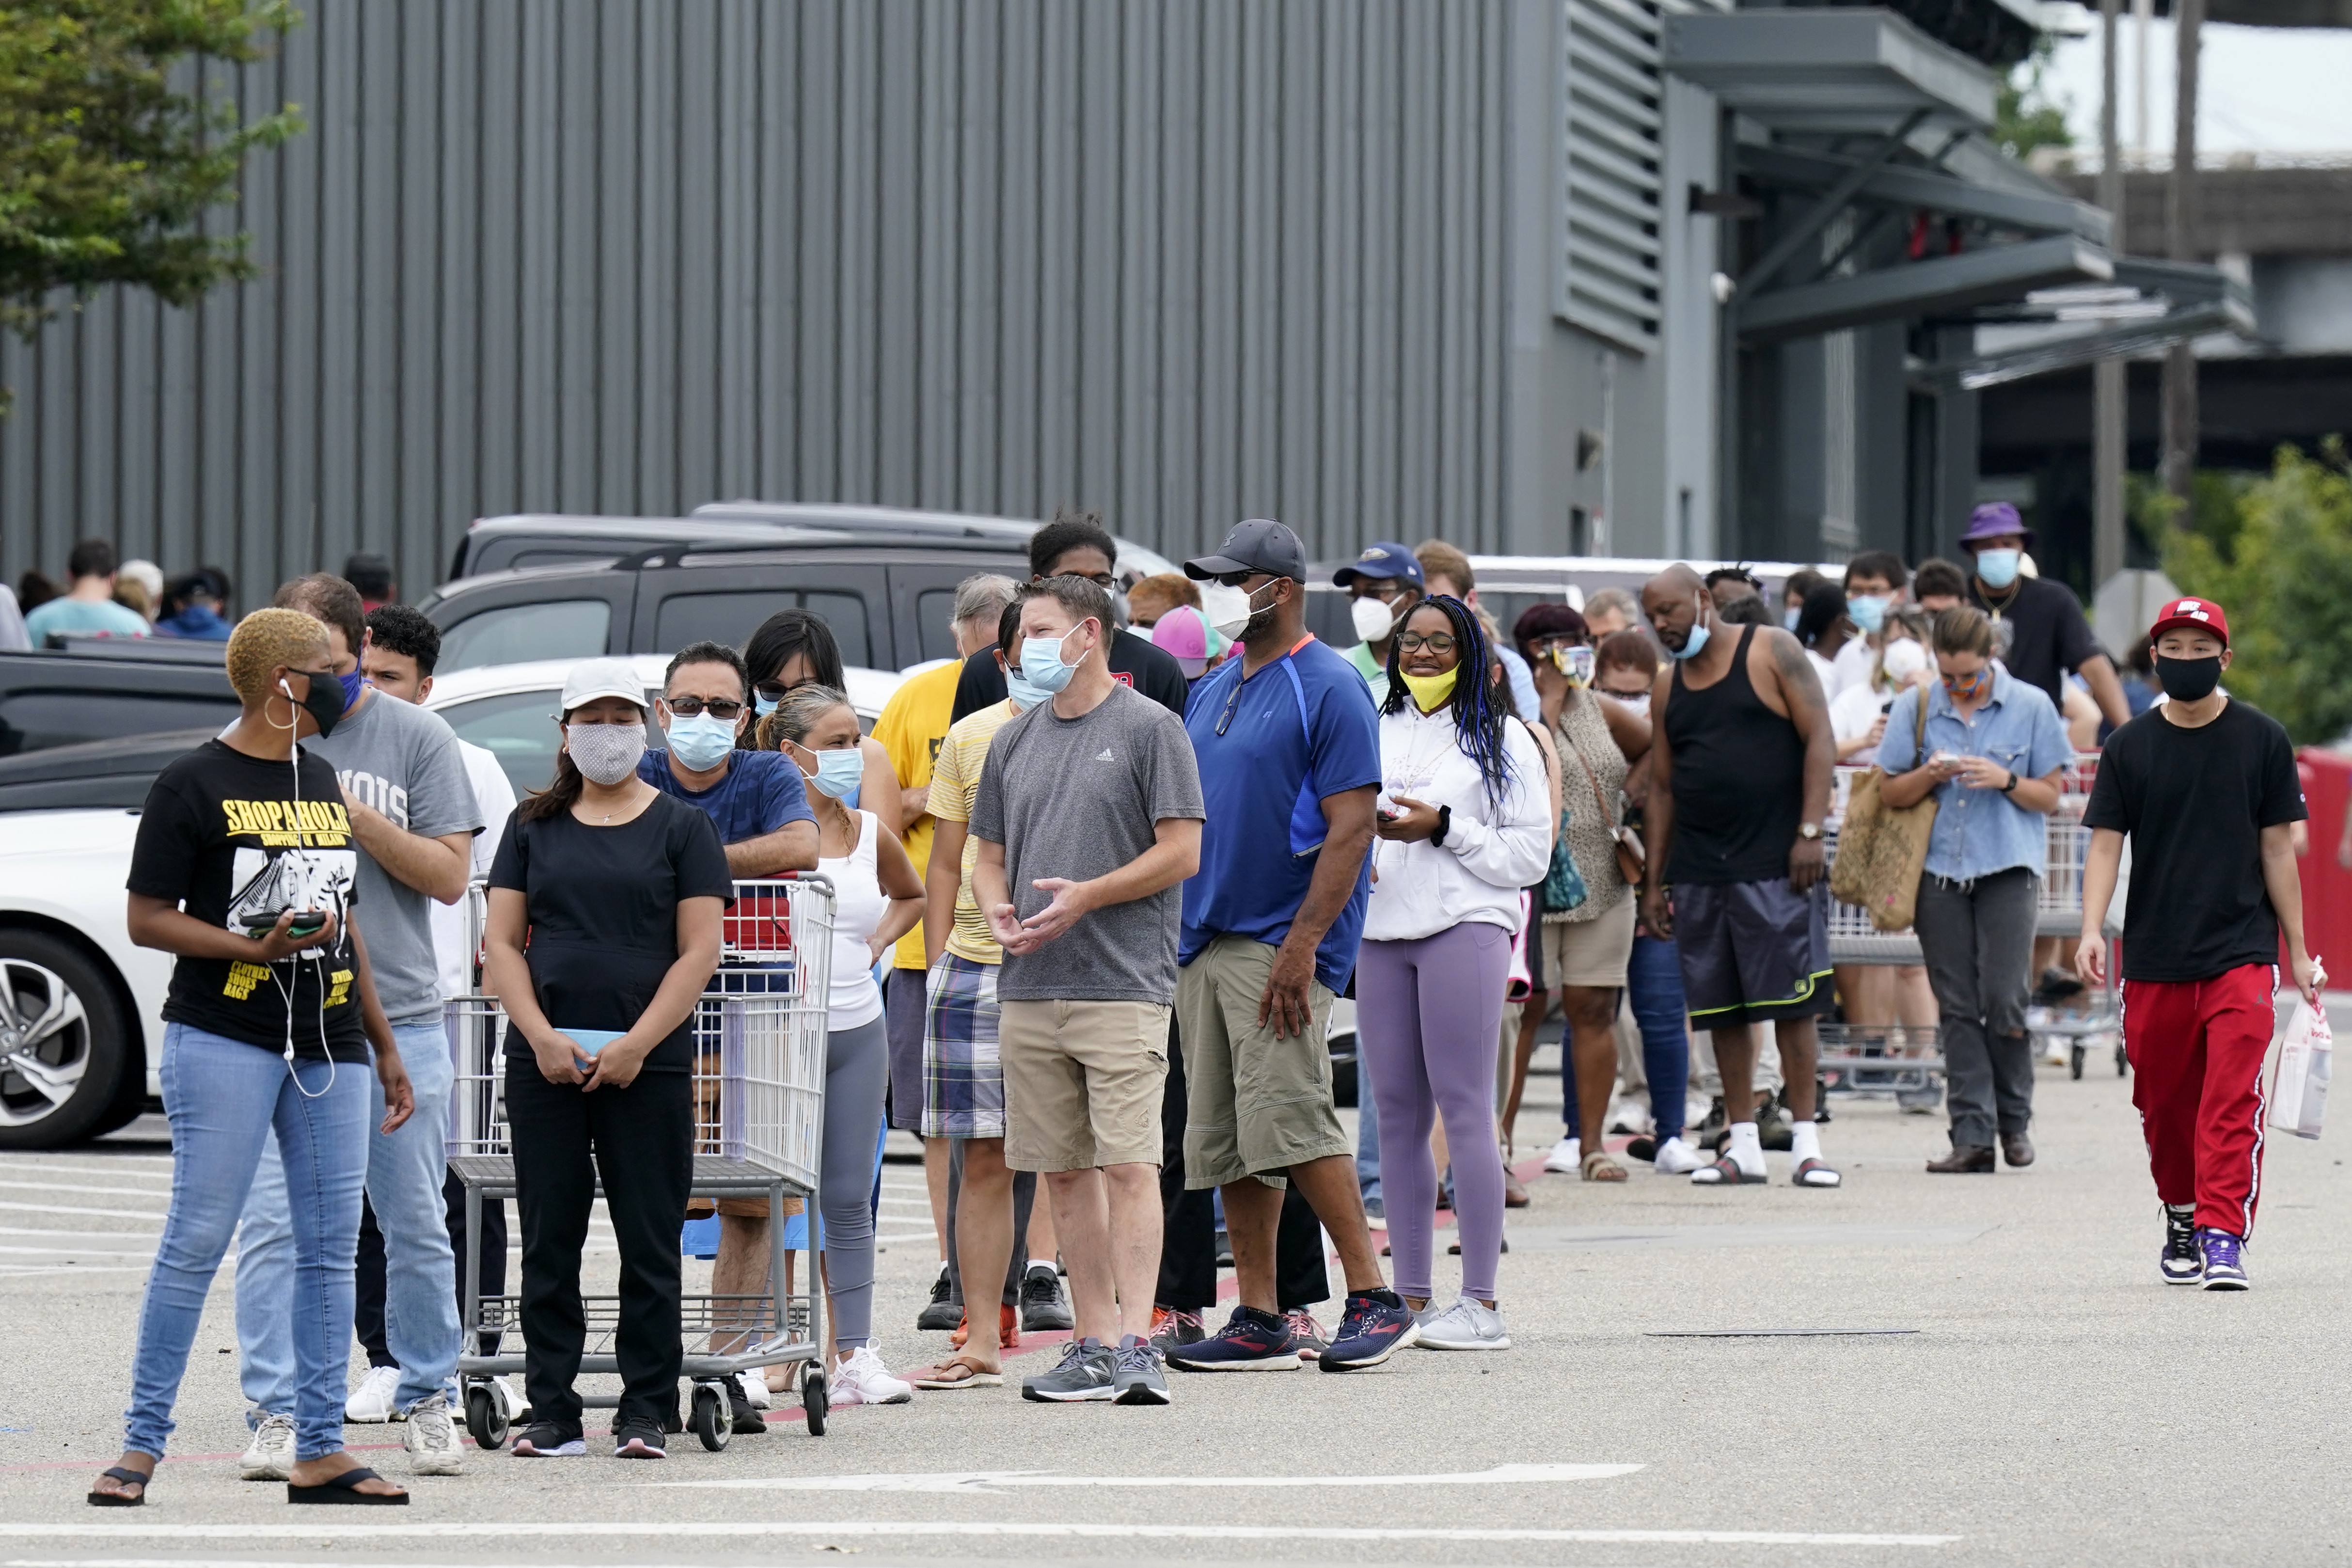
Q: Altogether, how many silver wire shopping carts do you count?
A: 3